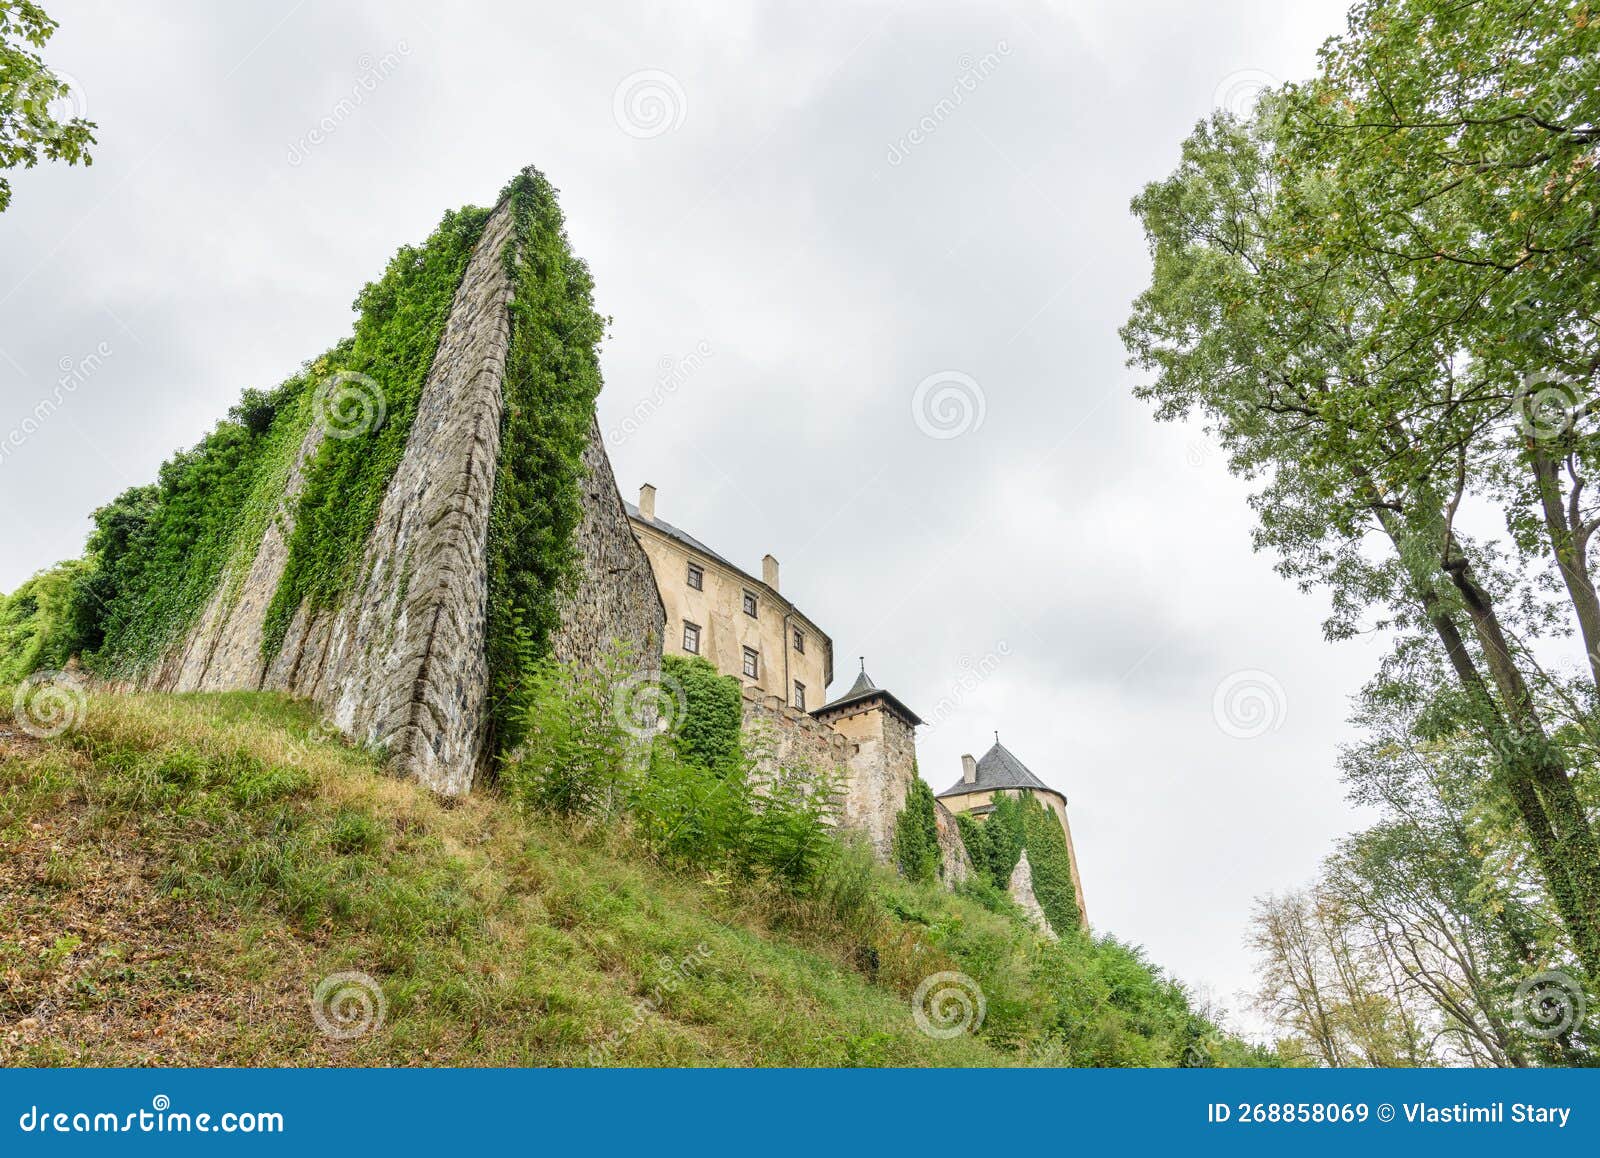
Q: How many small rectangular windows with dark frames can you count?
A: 6